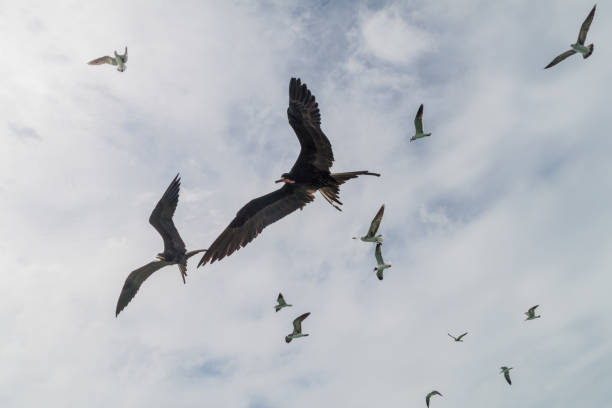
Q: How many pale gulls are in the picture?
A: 11